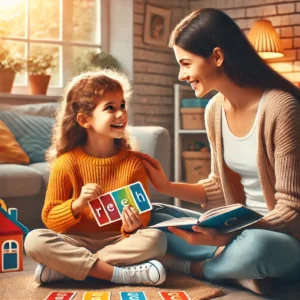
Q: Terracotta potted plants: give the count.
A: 2